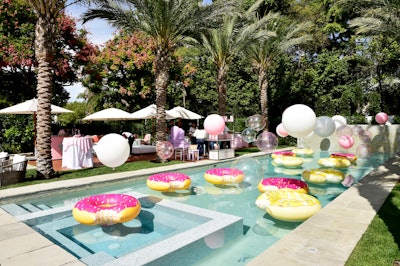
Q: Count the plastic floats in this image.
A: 11